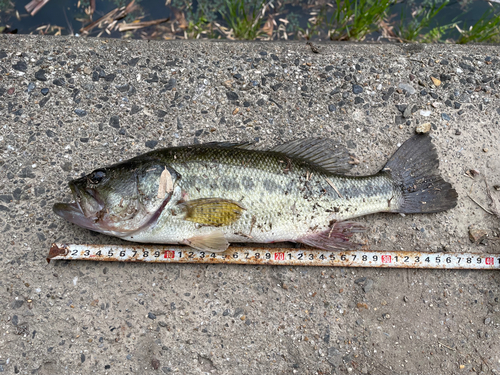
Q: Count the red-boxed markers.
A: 4